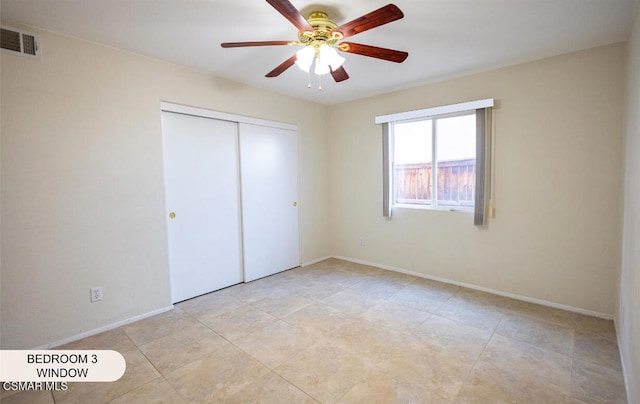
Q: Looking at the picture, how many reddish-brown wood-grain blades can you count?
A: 6